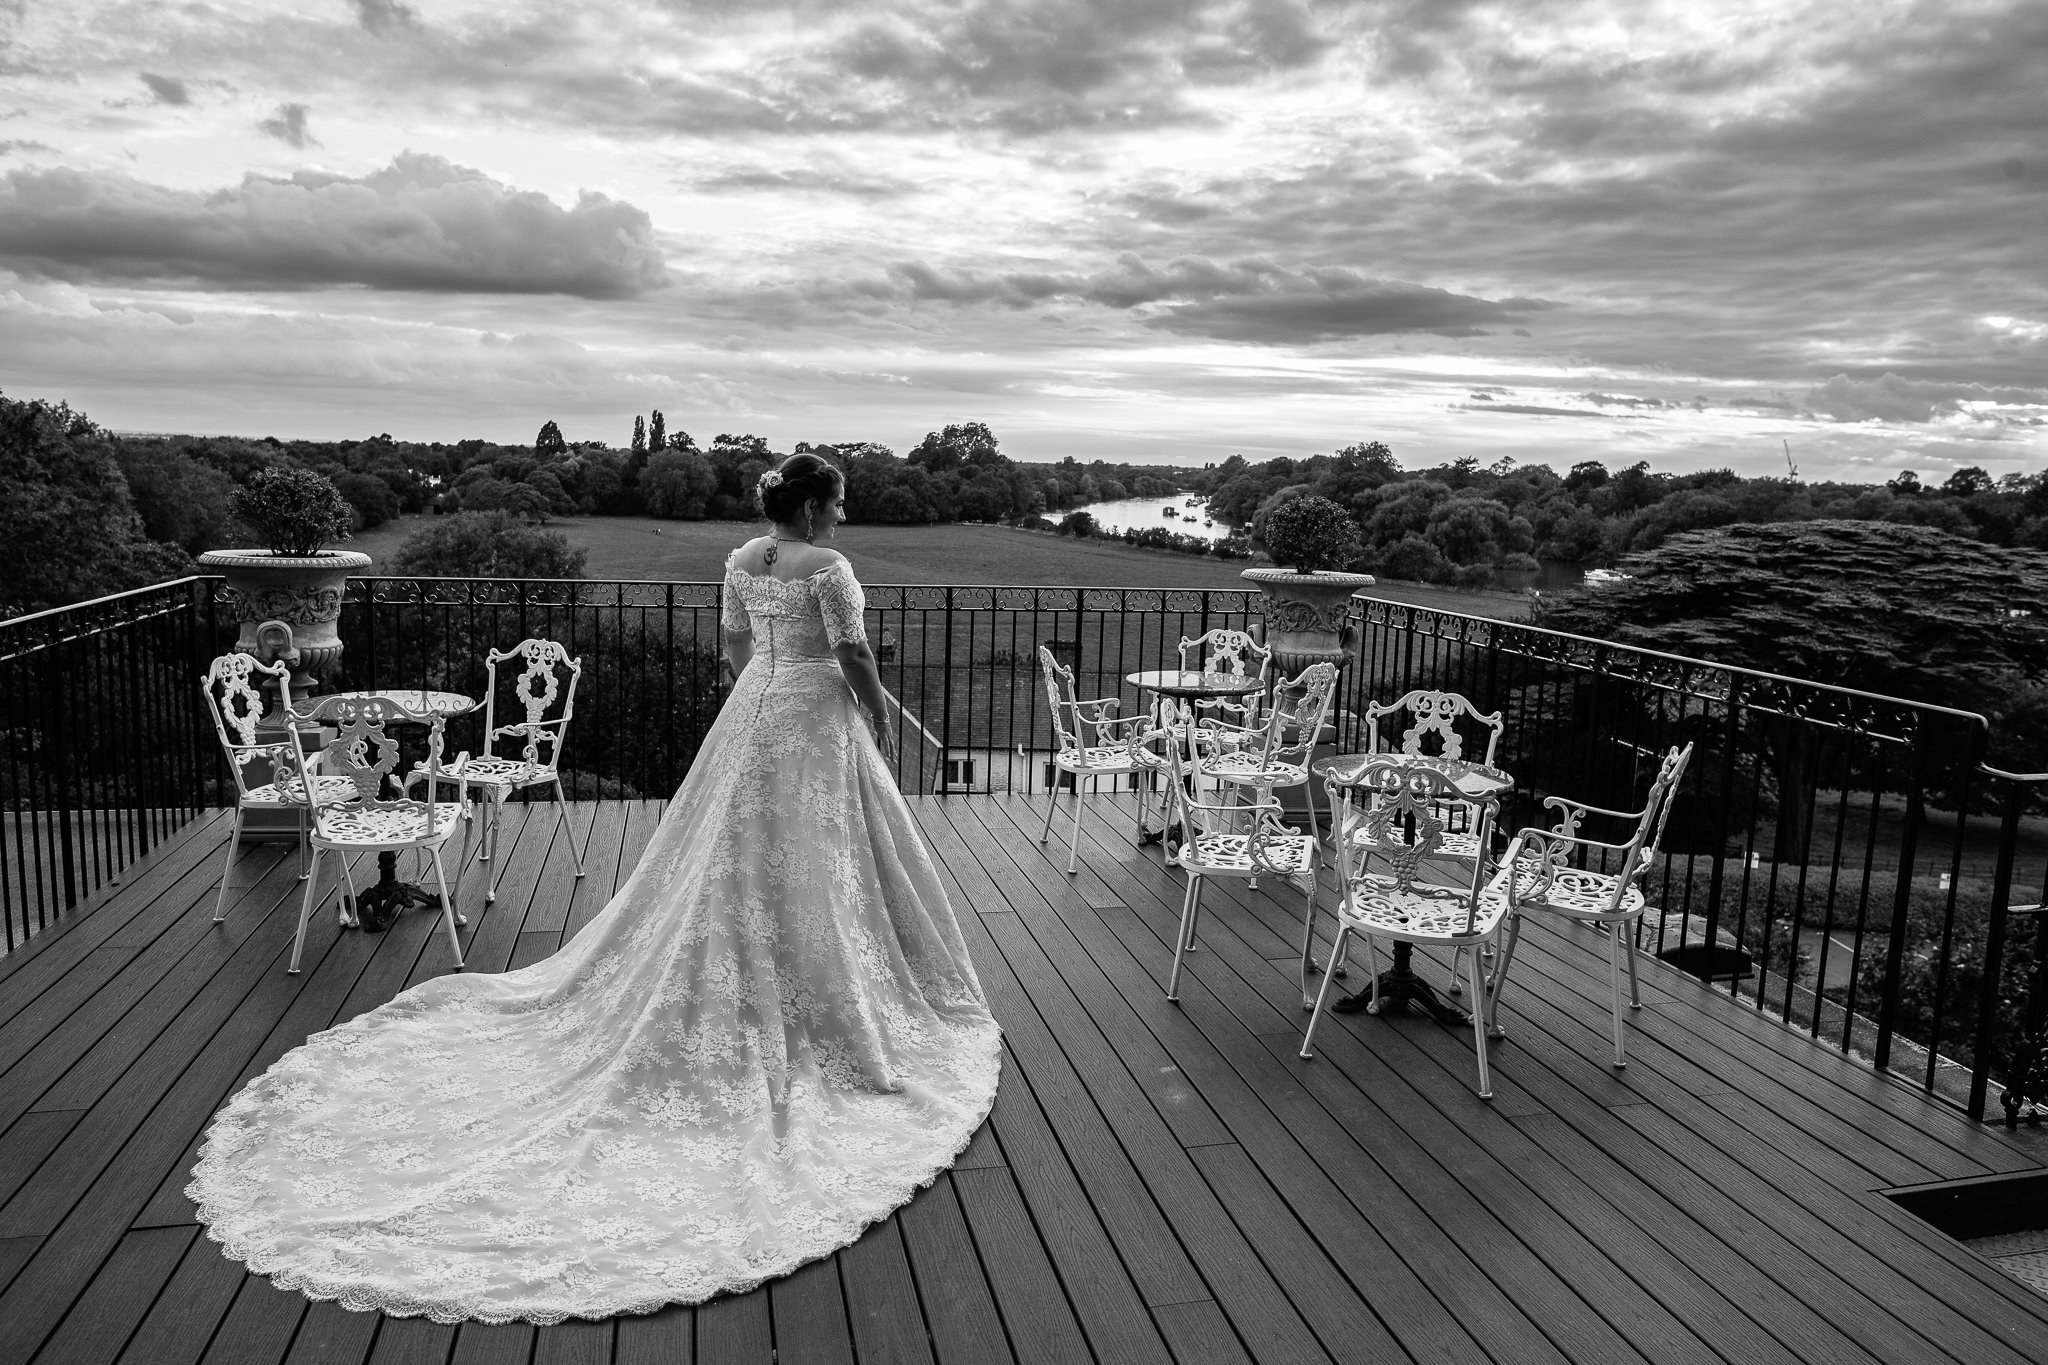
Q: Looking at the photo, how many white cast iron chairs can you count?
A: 10